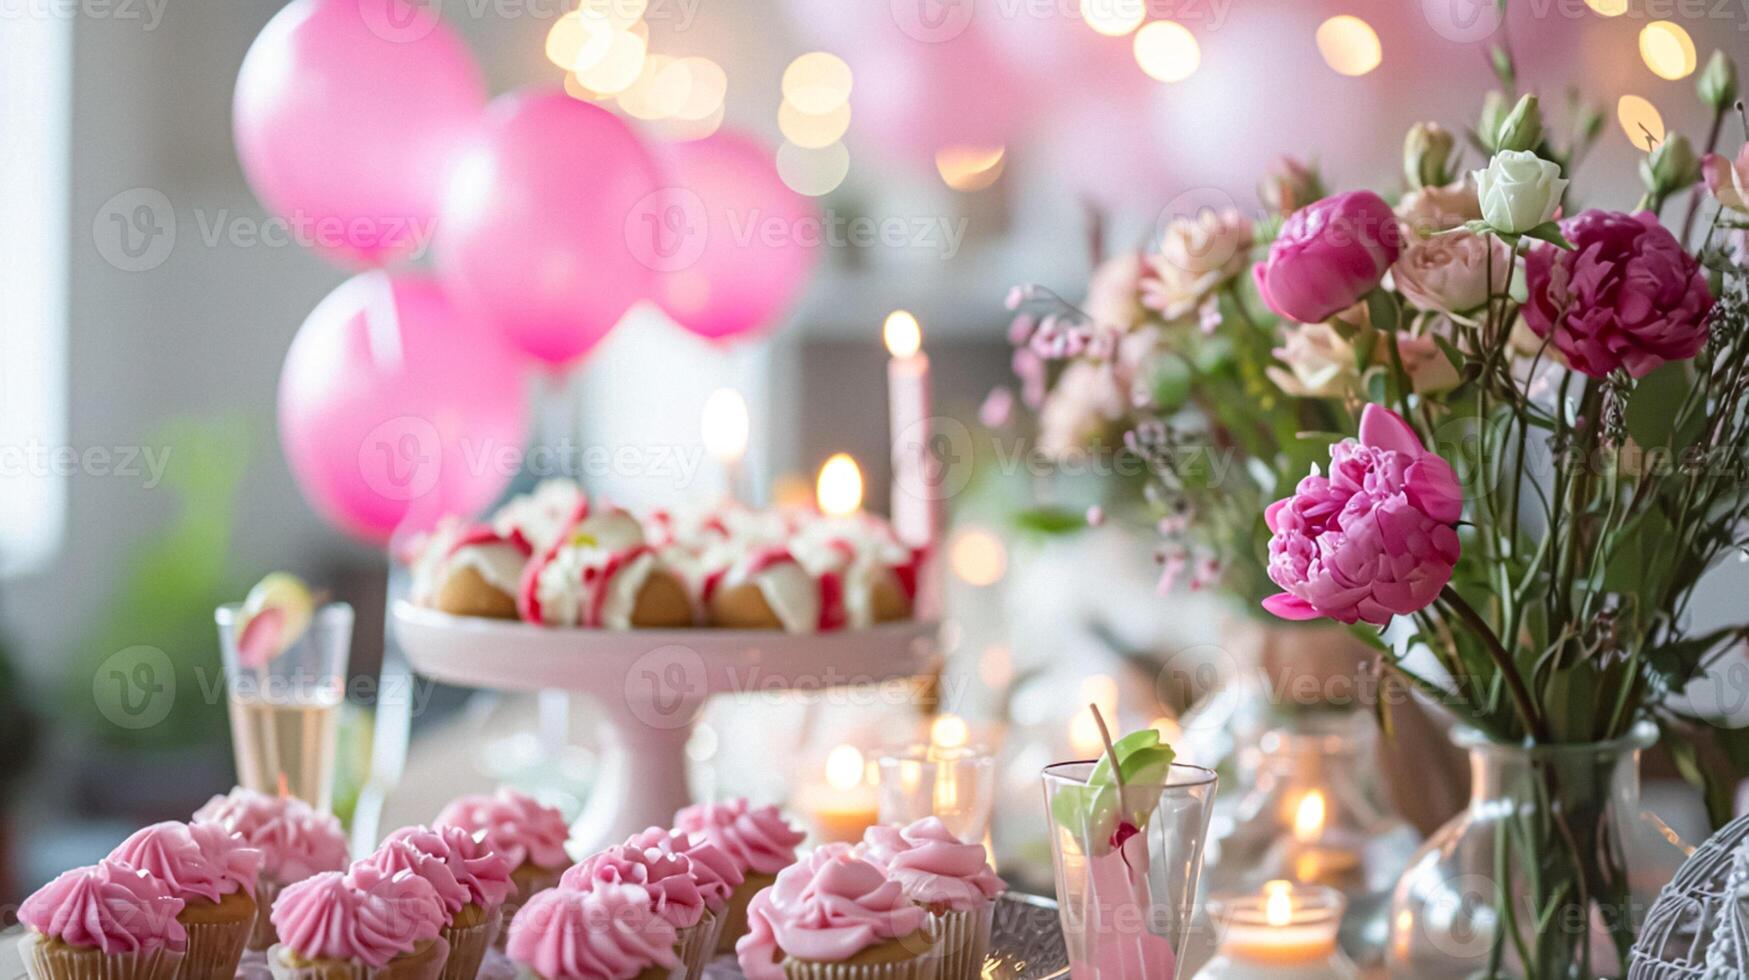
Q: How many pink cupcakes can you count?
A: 11